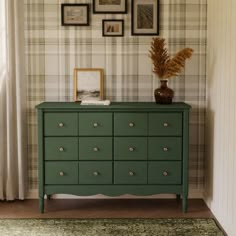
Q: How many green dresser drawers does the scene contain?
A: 12